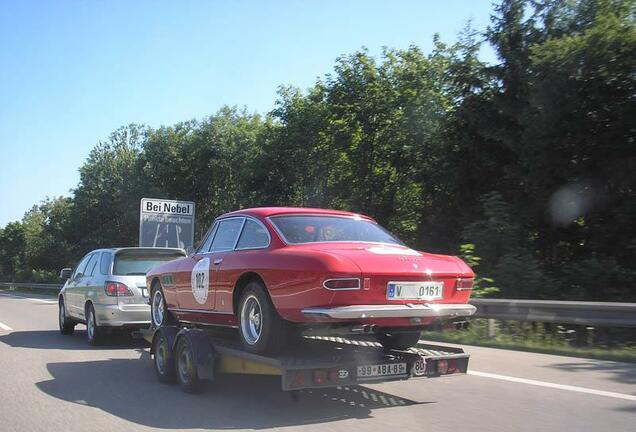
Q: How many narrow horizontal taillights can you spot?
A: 2